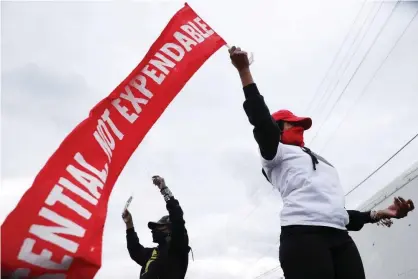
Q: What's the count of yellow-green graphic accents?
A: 1